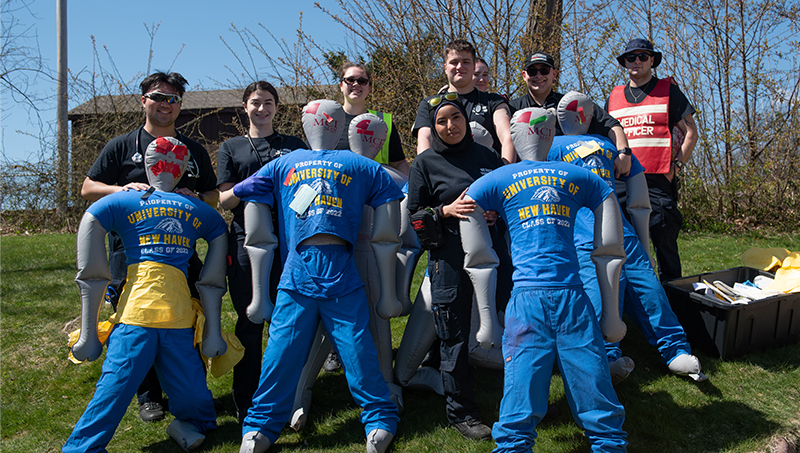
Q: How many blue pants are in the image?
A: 4